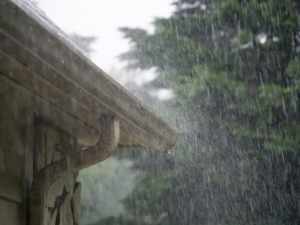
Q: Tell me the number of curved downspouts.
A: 1